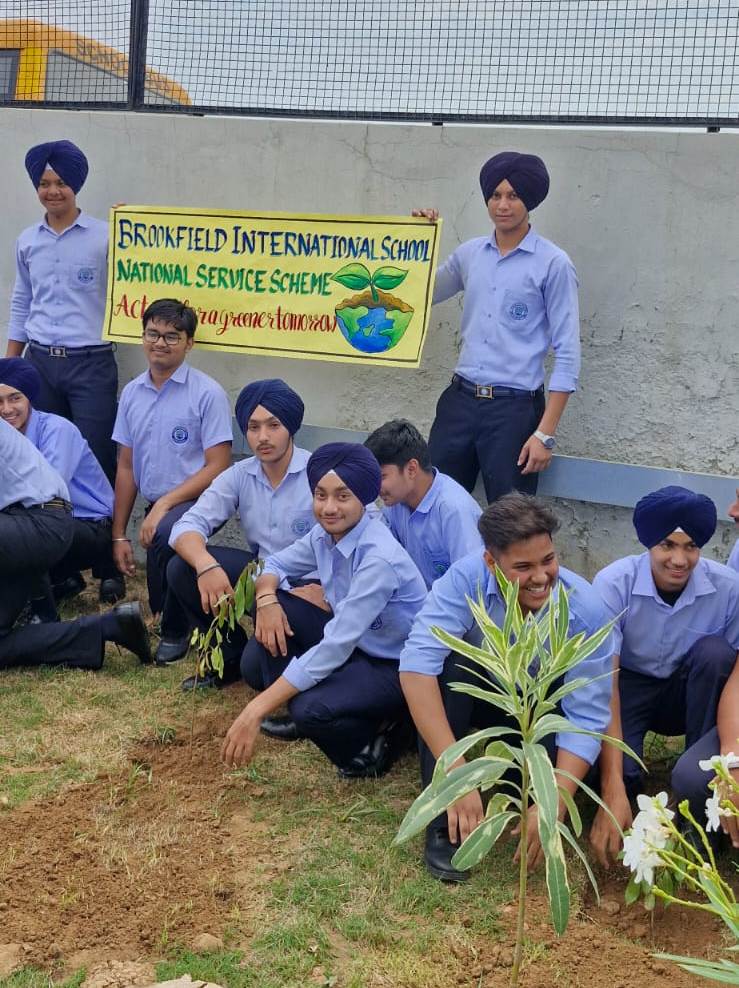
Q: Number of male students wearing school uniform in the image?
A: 11